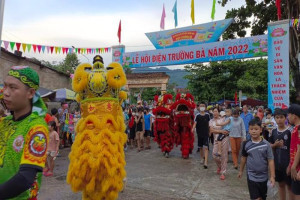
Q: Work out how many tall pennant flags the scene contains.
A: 6